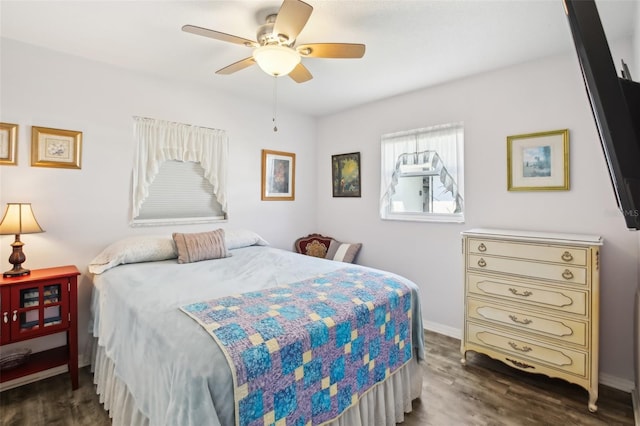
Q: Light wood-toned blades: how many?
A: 5